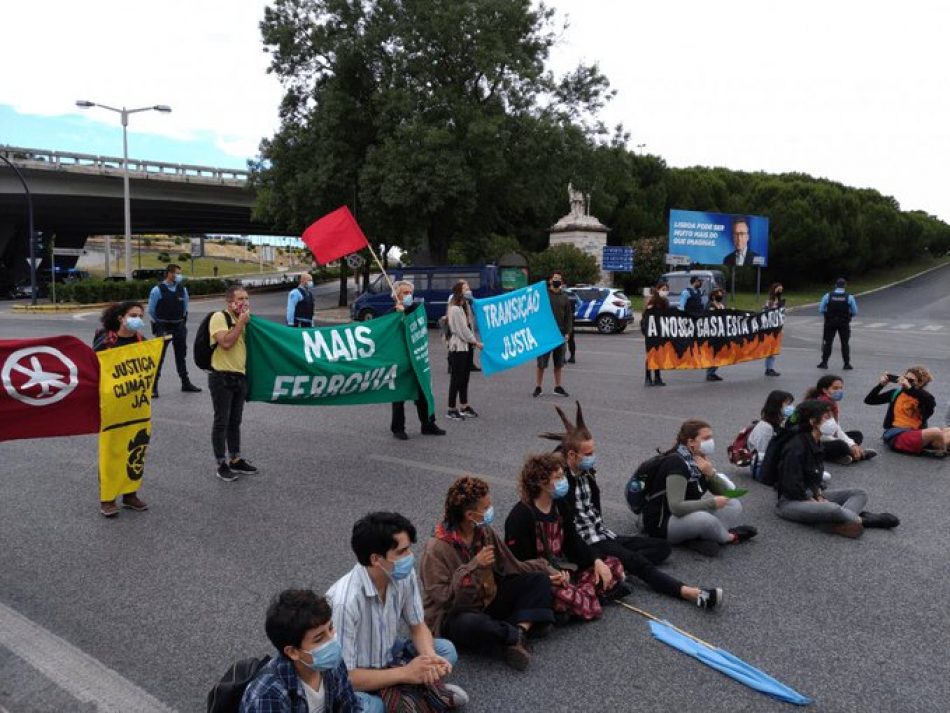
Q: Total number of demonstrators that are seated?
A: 10